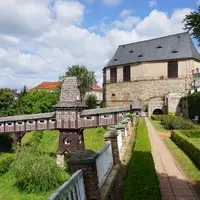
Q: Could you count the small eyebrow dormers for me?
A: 5